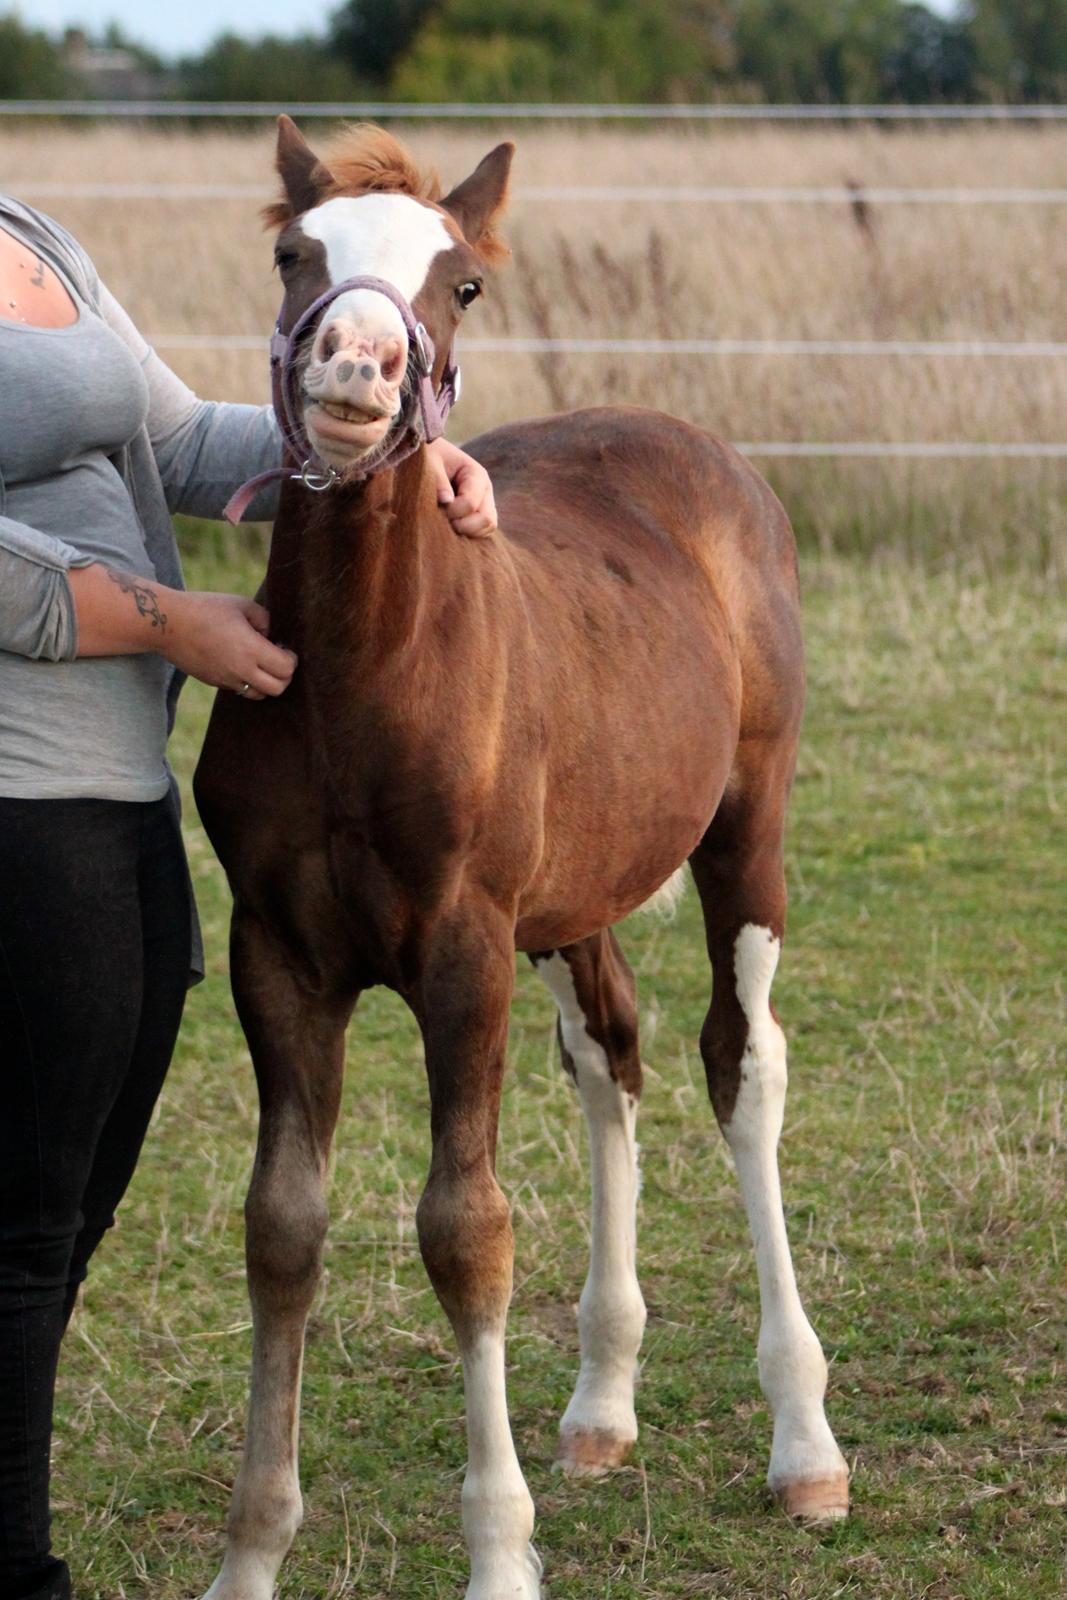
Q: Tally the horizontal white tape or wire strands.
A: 4